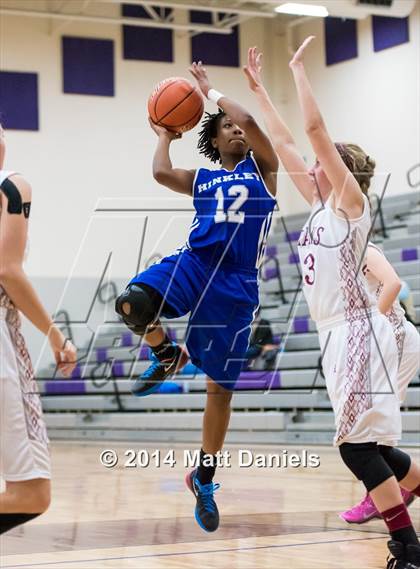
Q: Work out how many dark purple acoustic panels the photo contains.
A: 6